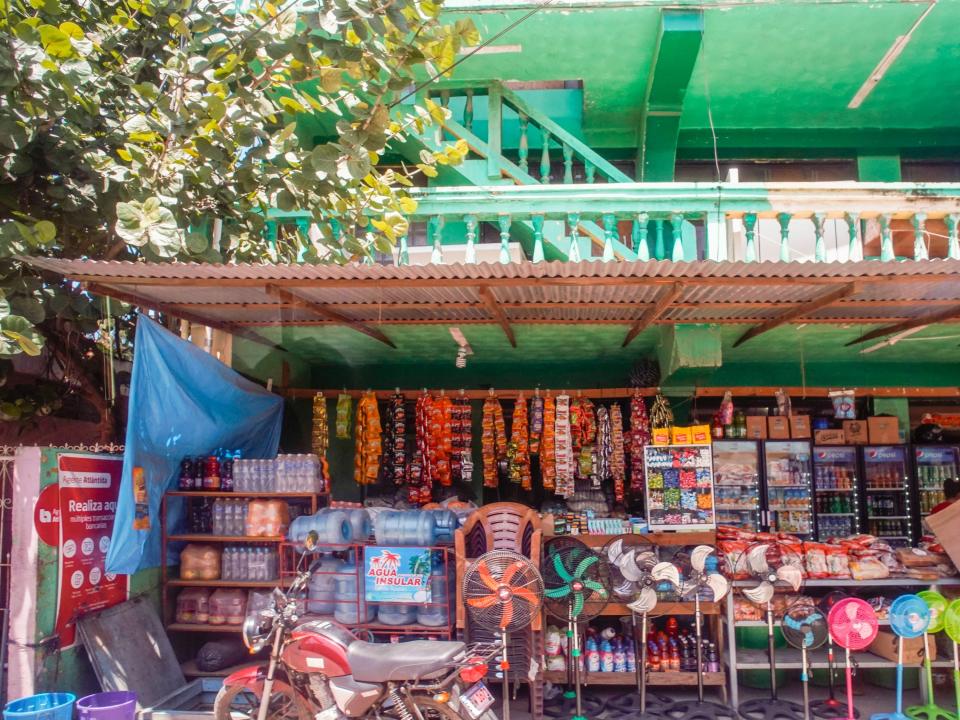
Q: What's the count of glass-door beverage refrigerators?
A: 5